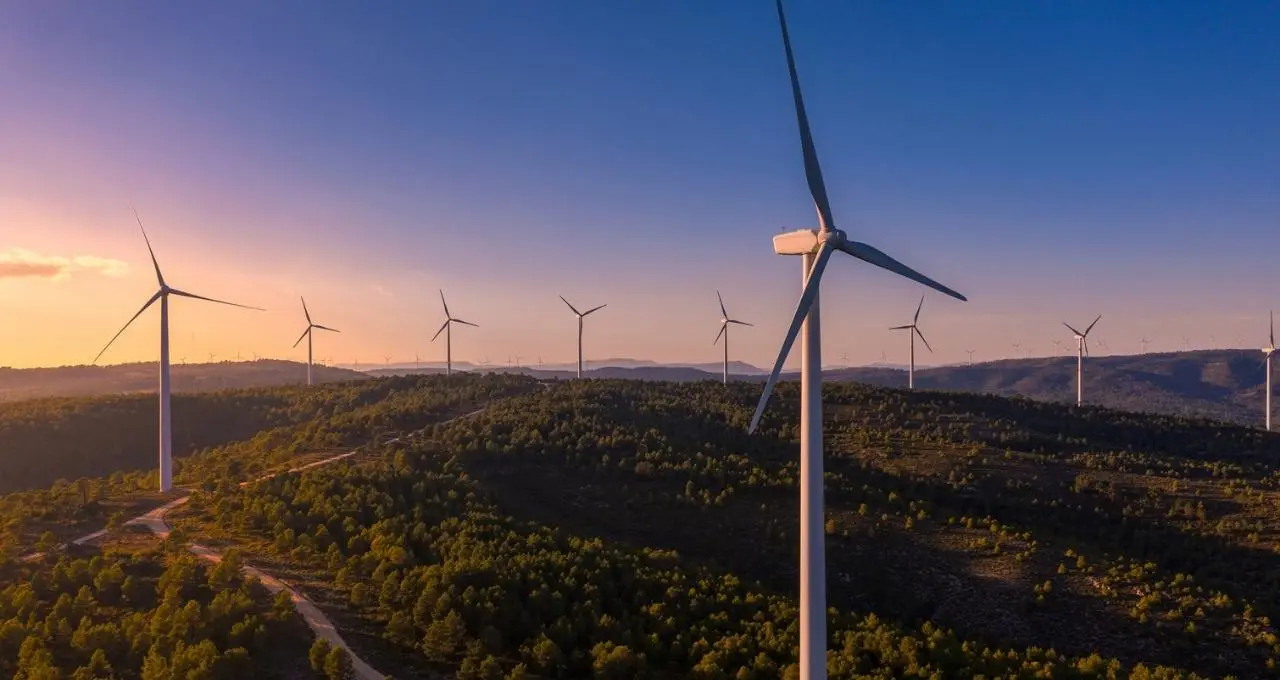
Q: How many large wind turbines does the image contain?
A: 9